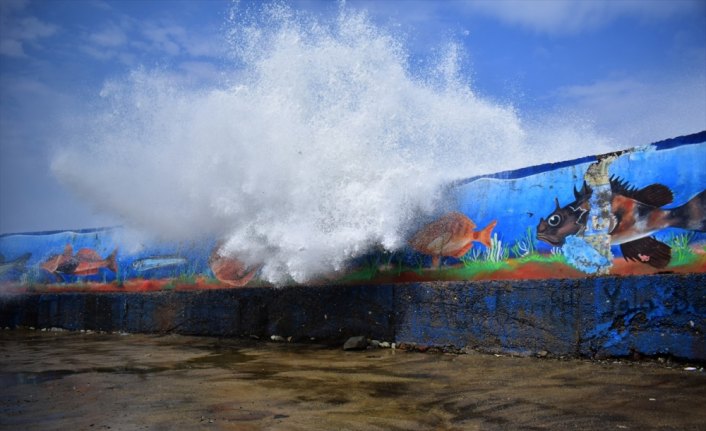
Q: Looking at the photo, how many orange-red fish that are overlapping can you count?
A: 2